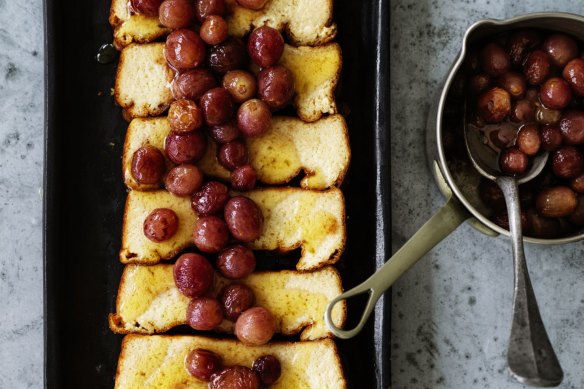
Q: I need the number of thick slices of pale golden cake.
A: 6